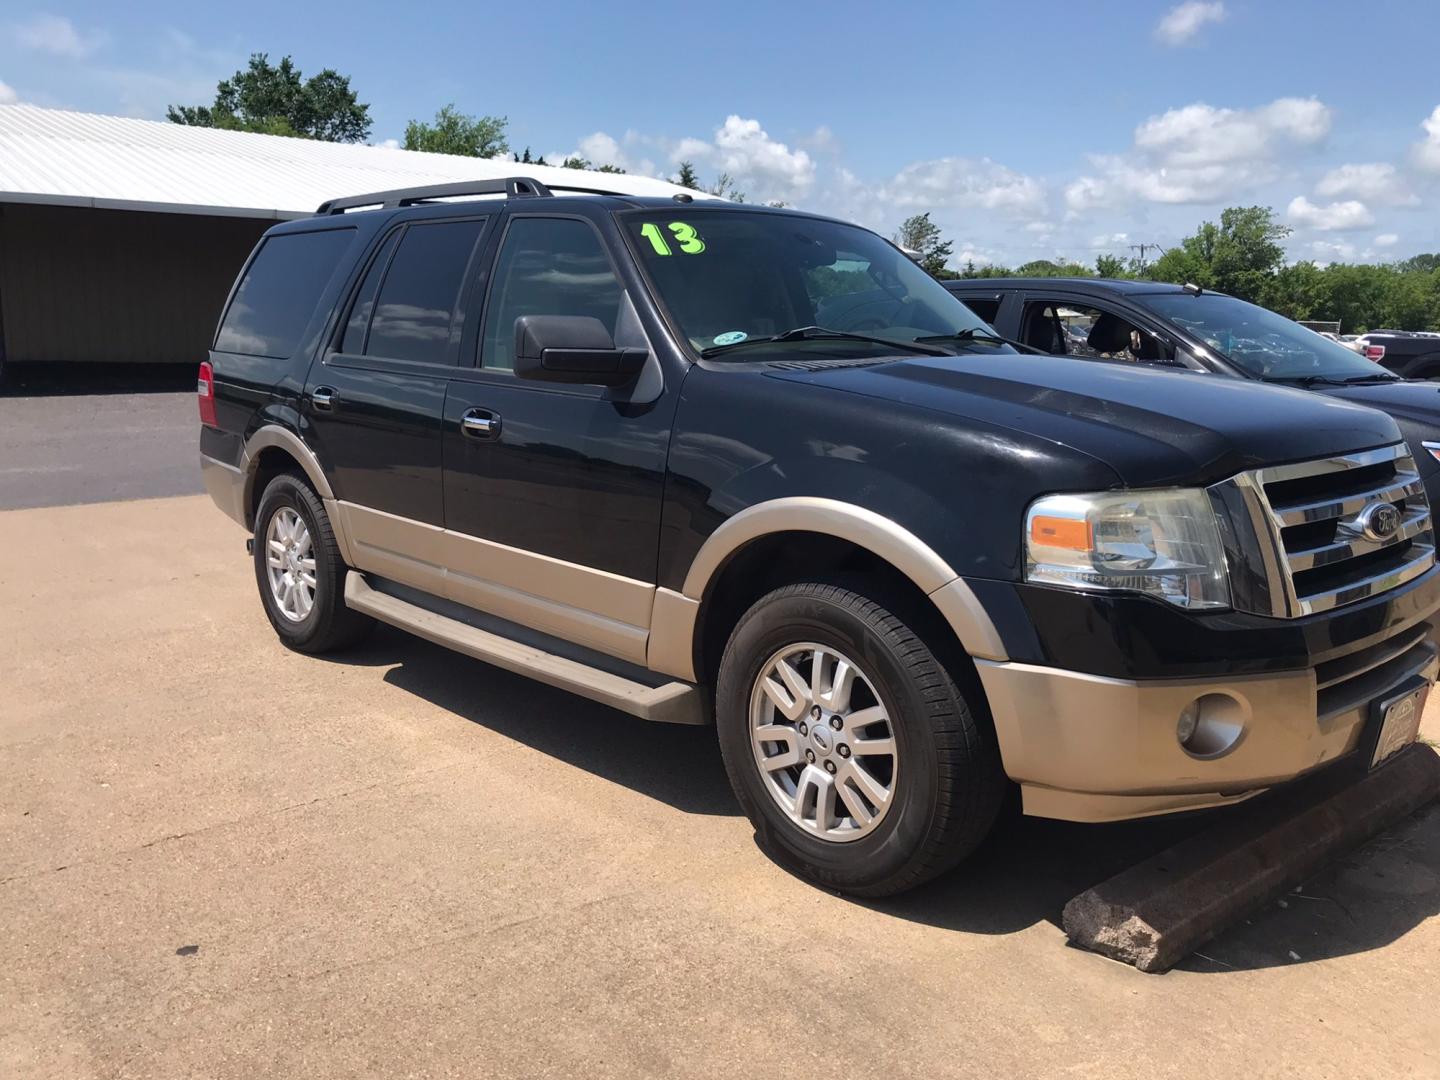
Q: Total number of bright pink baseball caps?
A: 0